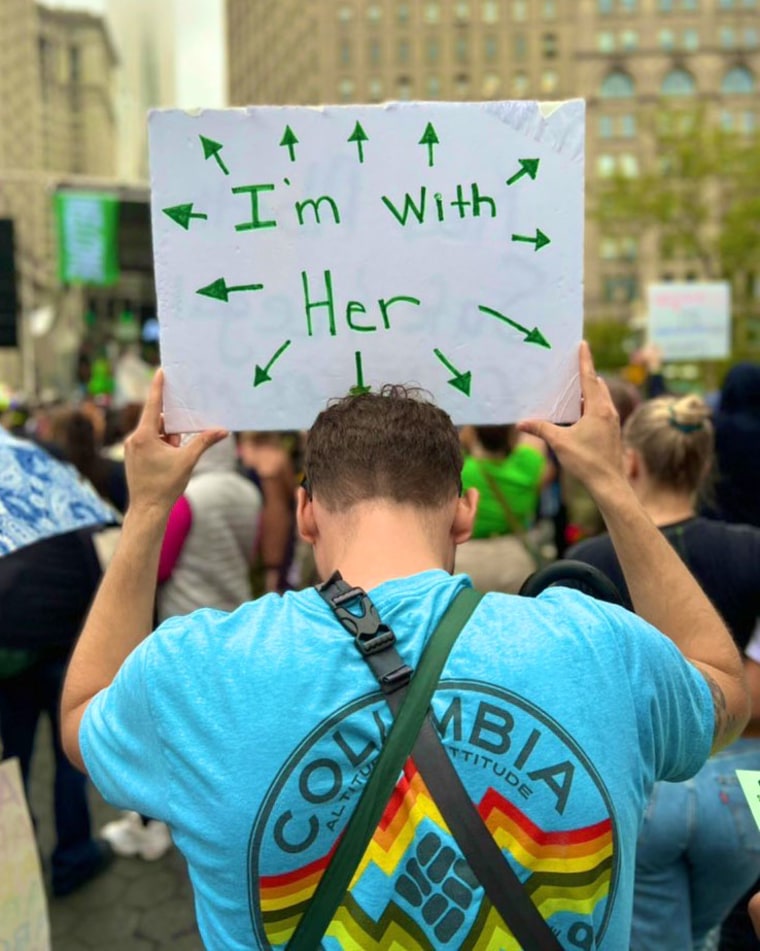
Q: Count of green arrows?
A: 12